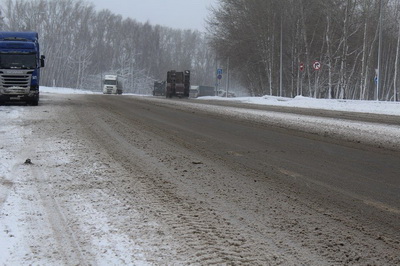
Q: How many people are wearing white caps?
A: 0